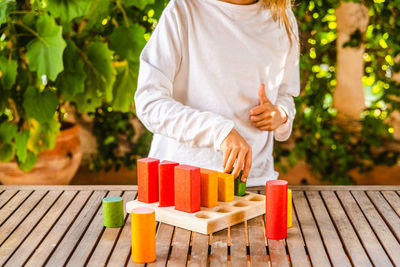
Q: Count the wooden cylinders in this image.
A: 4